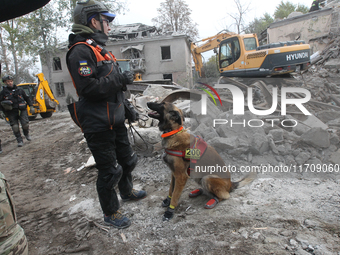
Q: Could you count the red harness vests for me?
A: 1